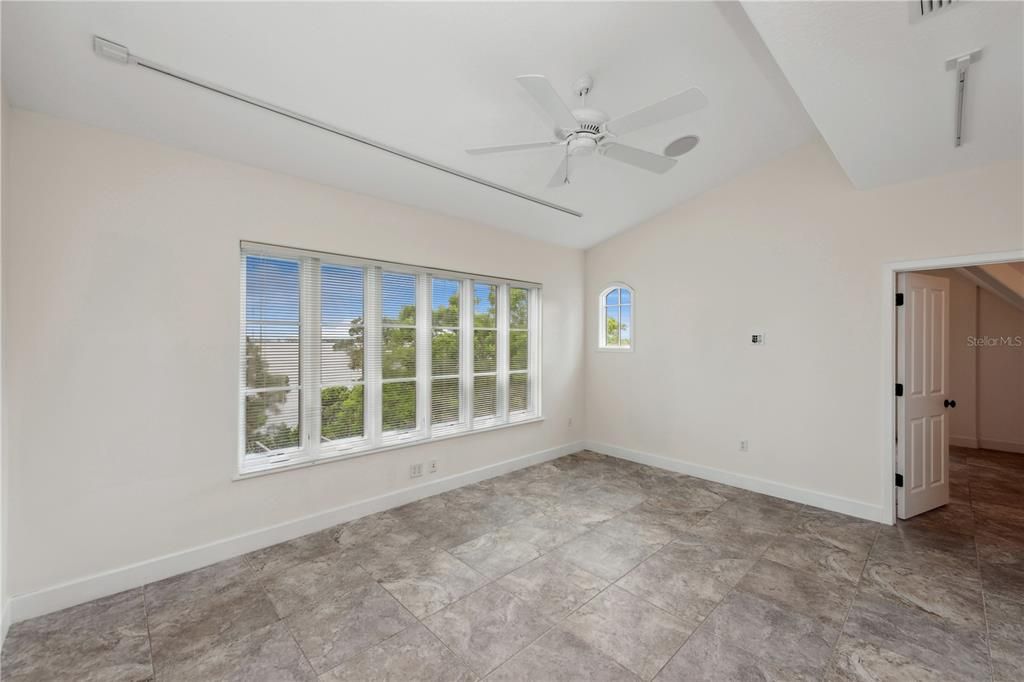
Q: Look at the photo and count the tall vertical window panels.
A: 6